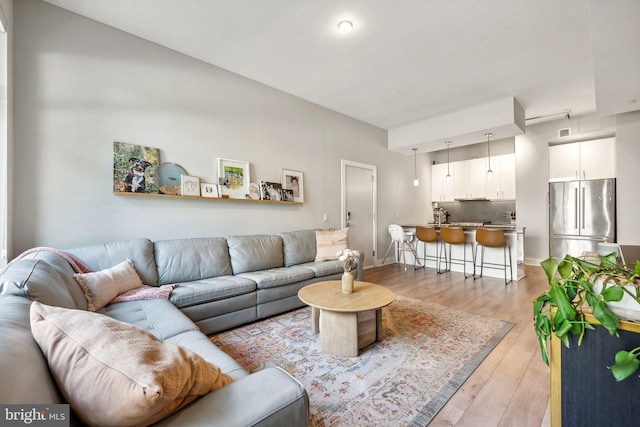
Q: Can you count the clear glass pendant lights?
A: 3